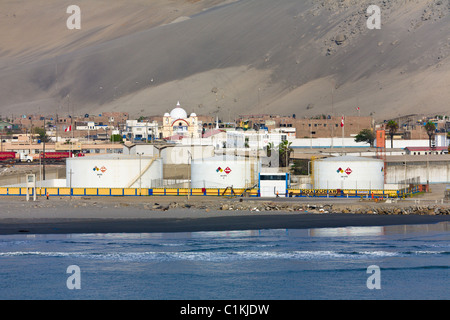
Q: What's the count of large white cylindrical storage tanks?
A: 3